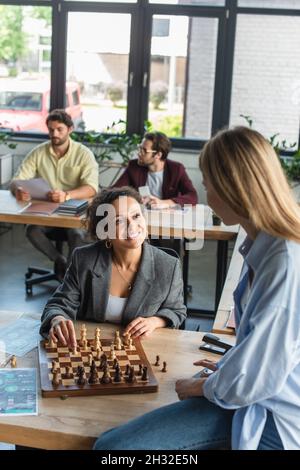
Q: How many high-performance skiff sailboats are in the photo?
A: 0